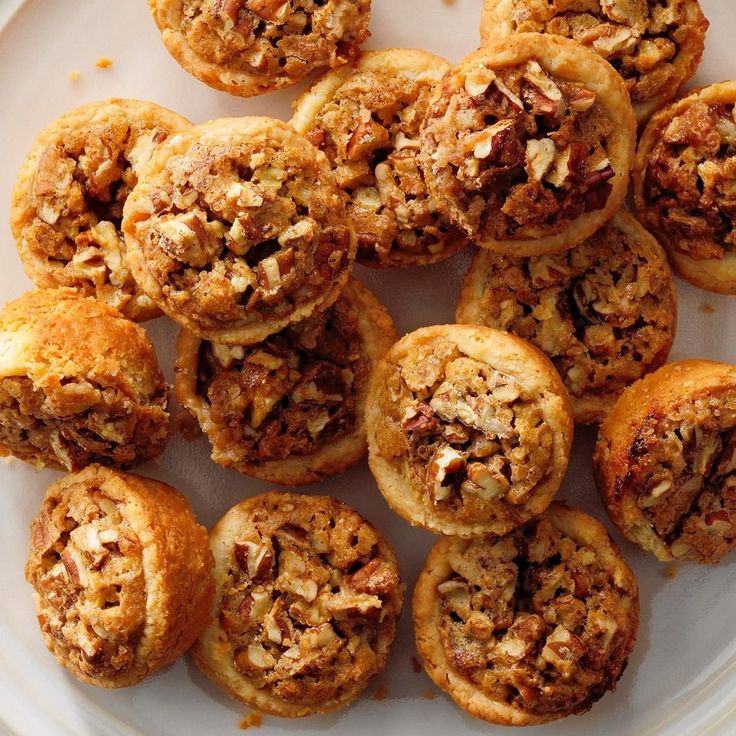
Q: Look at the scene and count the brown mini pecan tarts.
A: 15